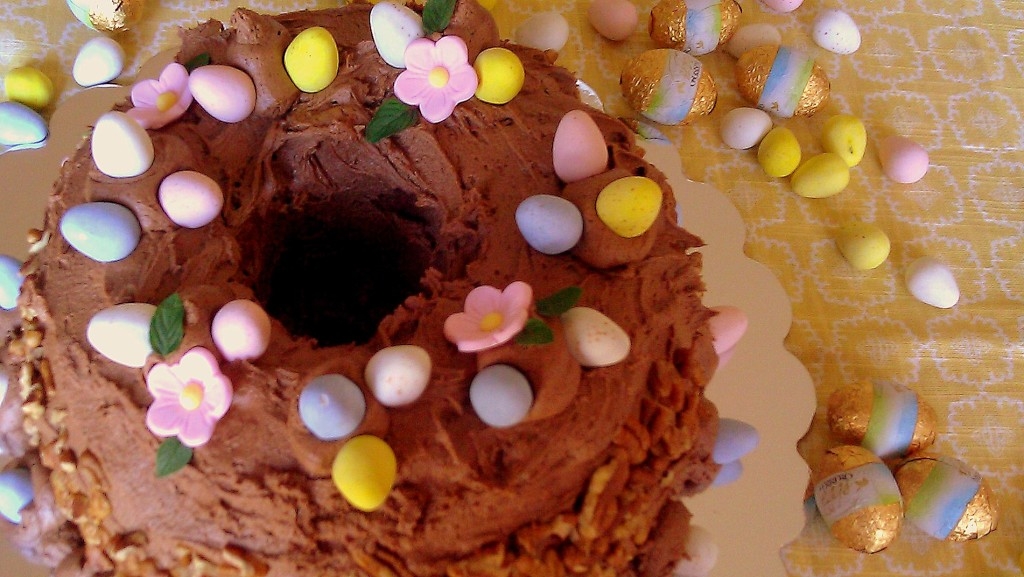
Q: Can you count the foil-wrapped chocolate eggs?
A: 7